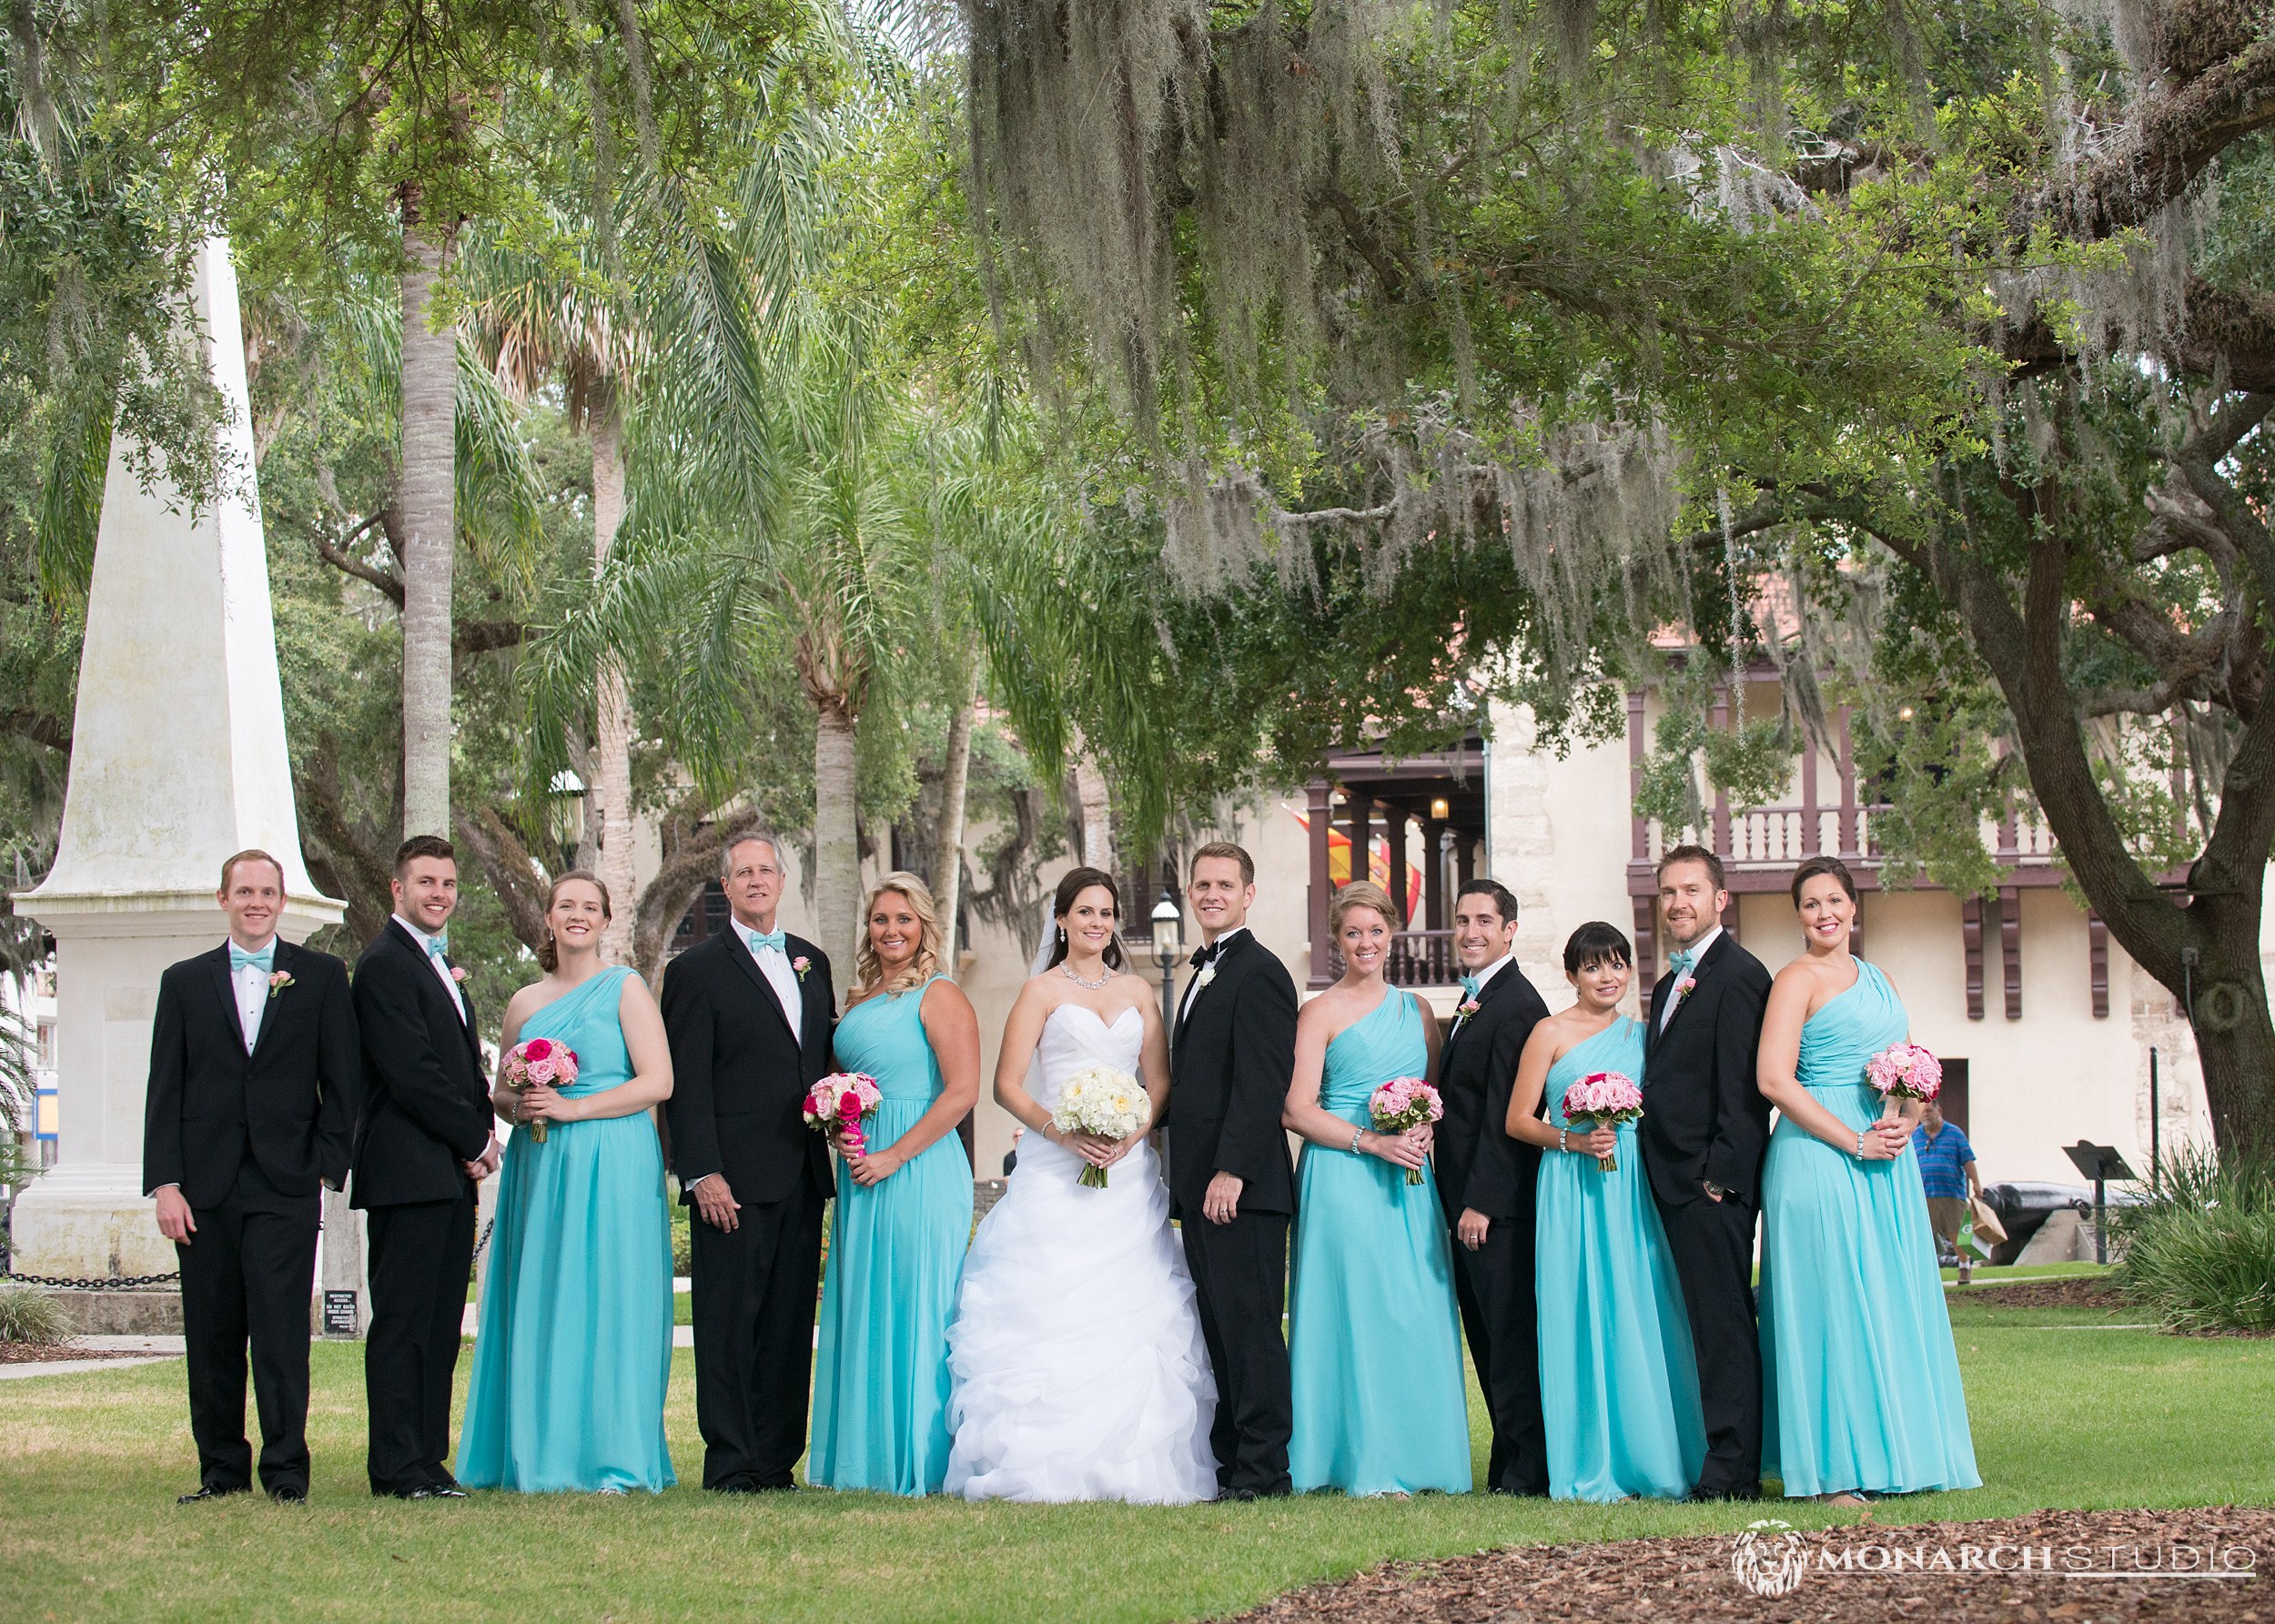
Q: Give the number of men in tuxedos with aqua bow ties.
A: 5